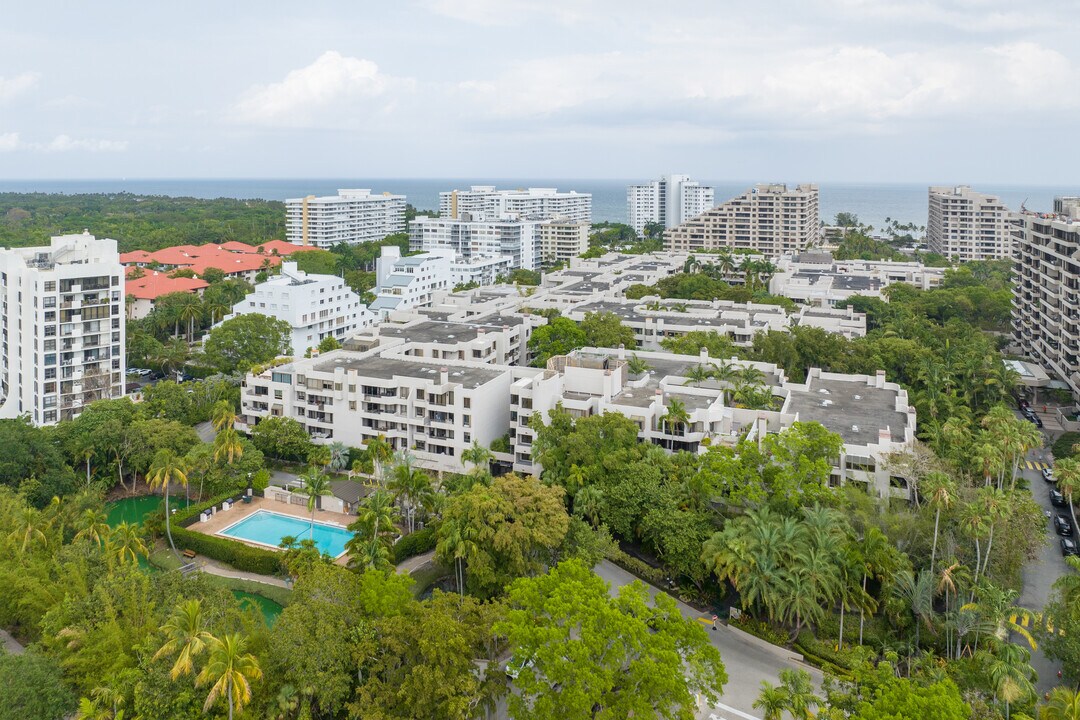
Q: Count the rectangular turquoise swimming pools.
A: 1